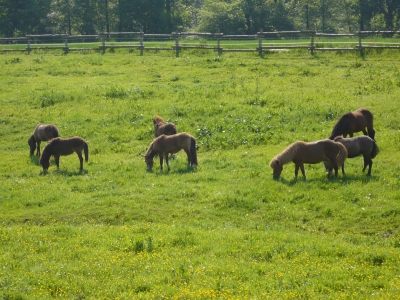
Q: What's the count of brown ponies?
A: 7